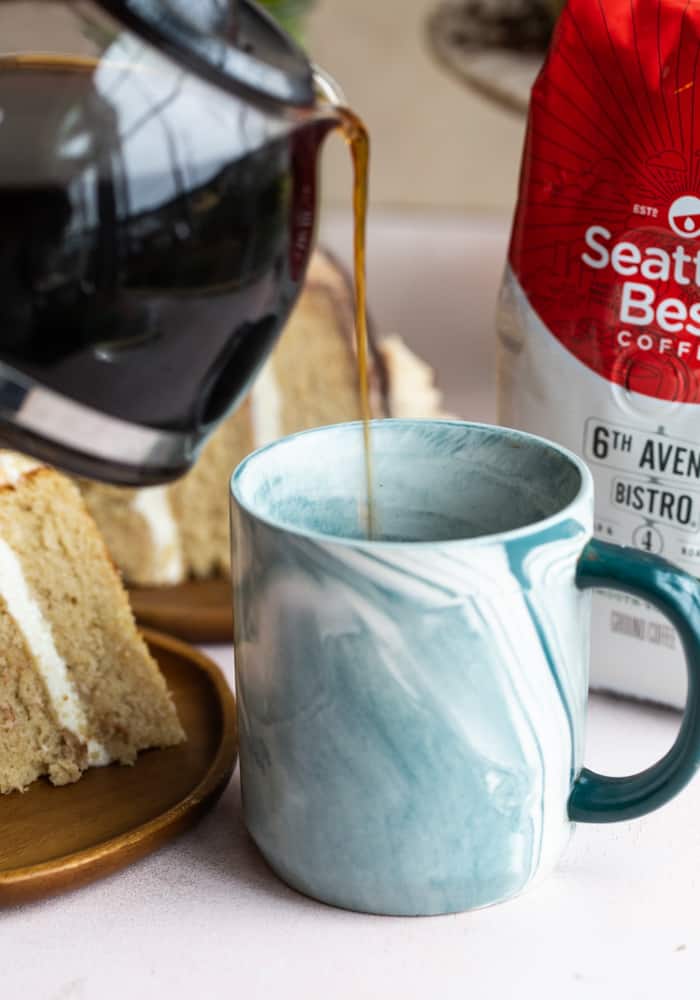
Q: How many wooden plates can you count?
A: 2